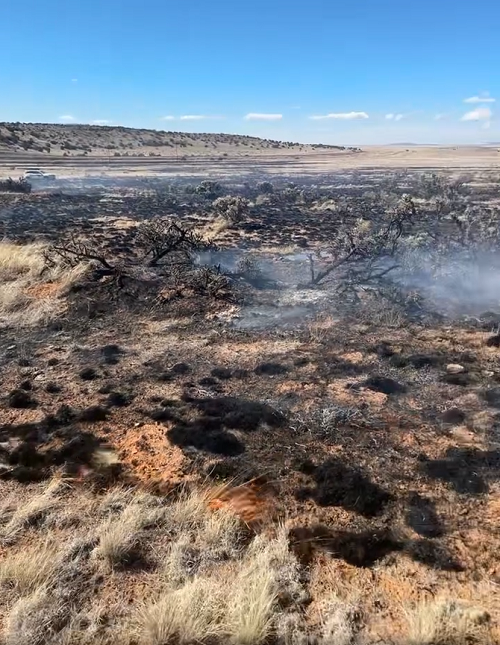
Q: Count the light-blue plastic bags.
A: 0